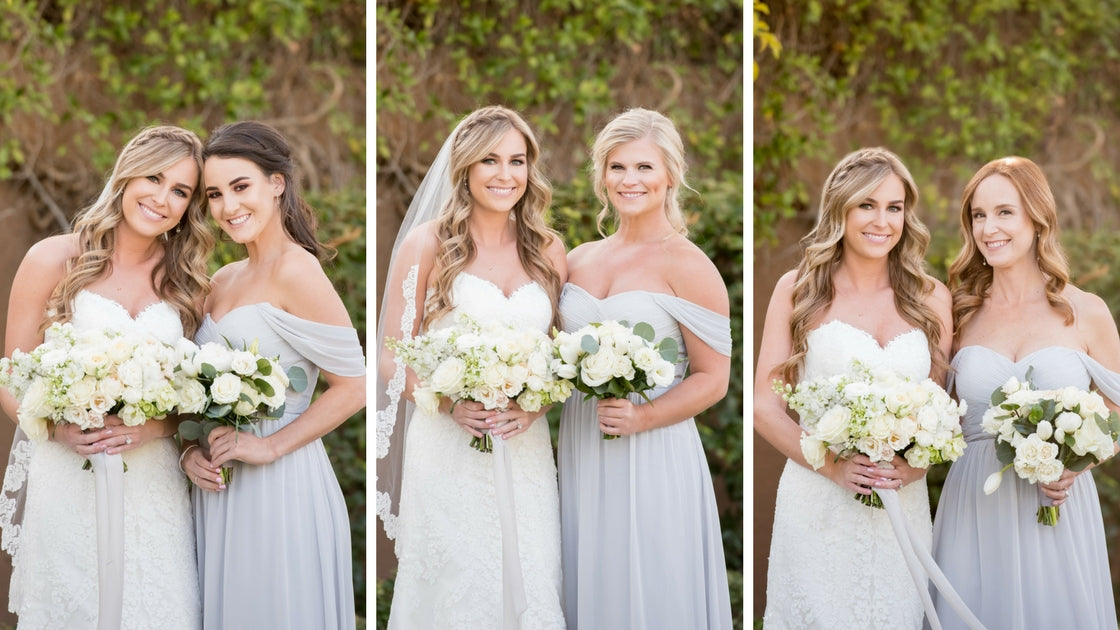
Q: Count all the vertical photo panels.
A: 3